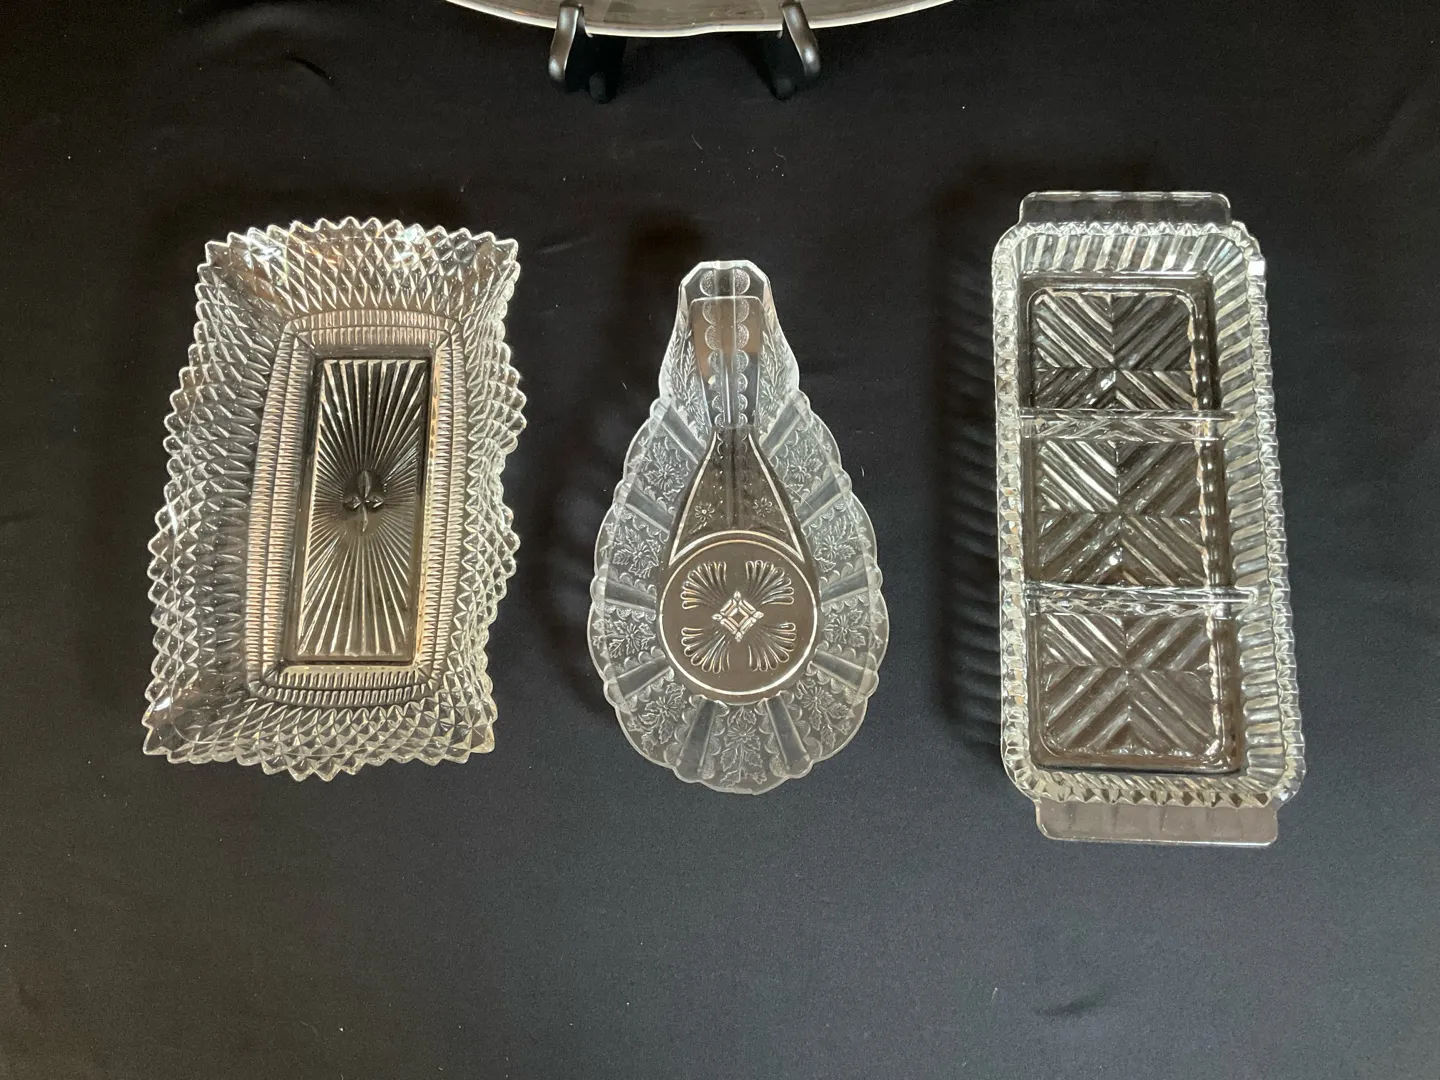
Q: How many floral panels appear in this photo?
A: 9